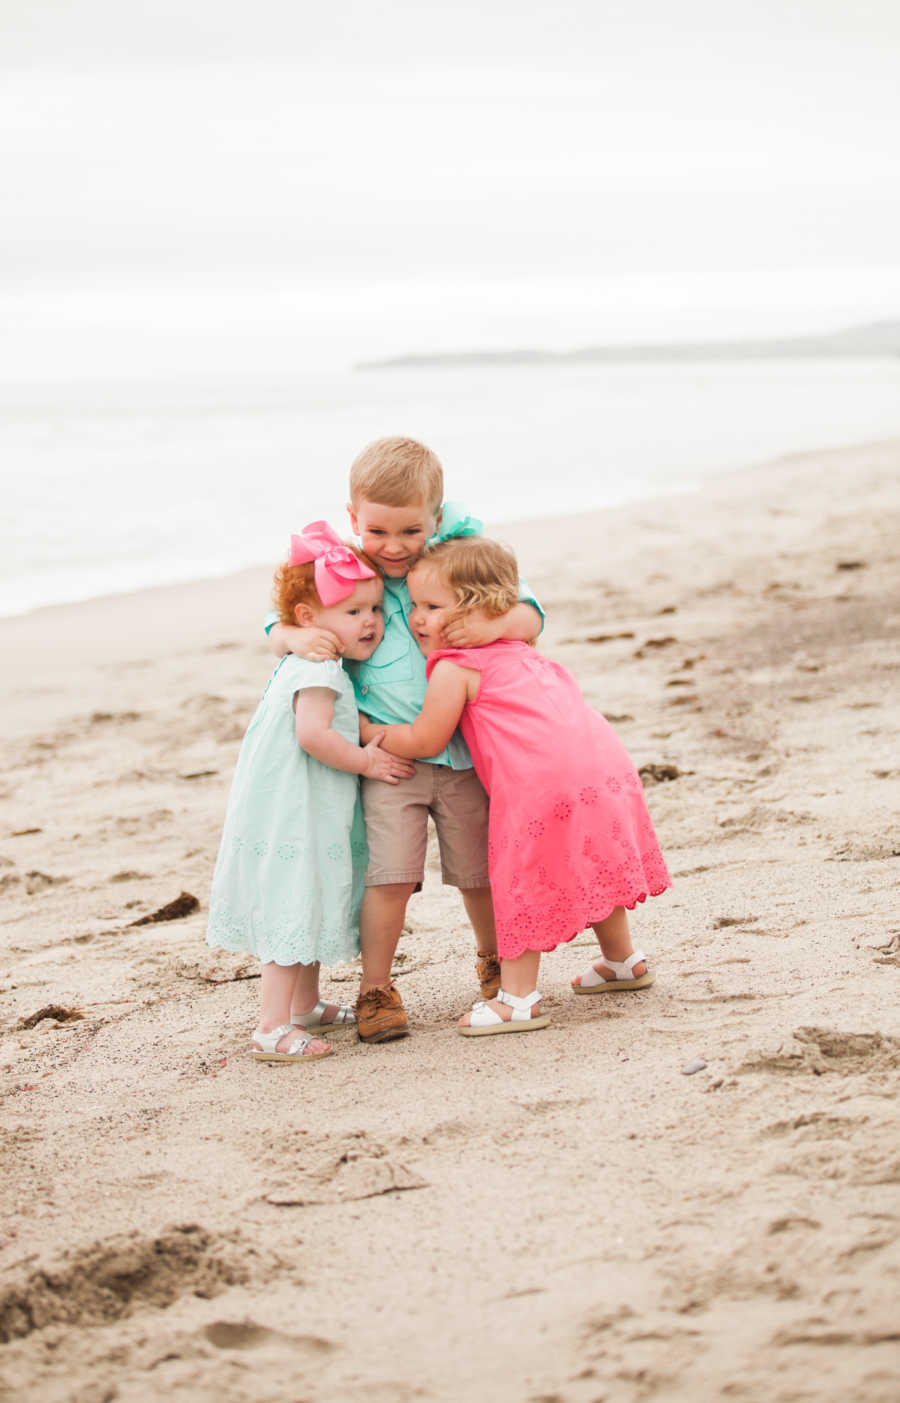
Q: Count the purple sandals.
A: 0